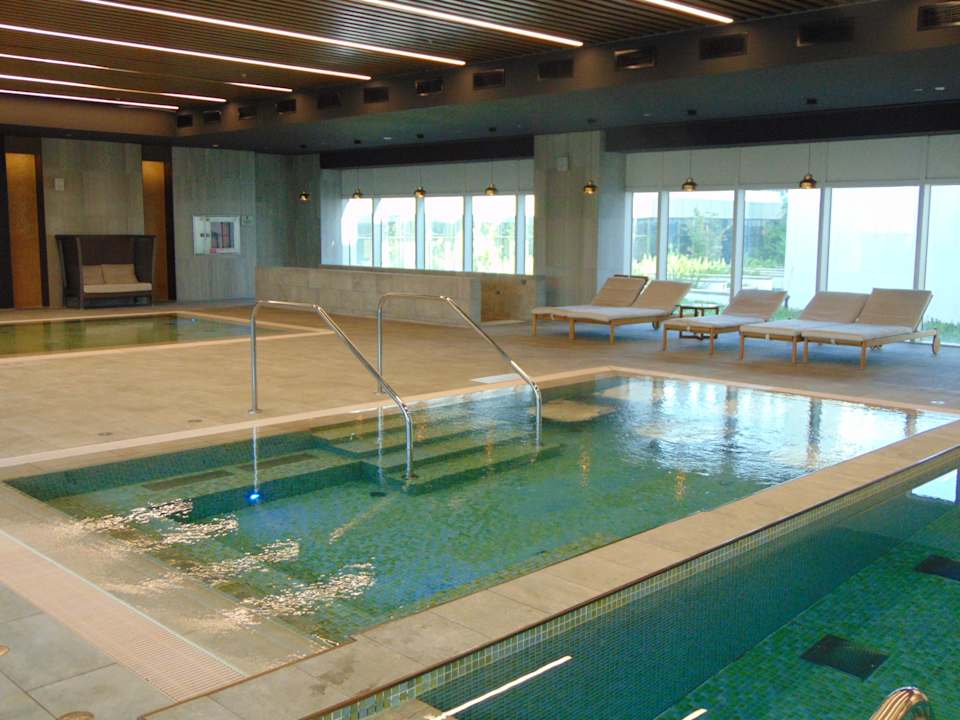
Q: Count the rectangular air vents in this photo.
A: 13